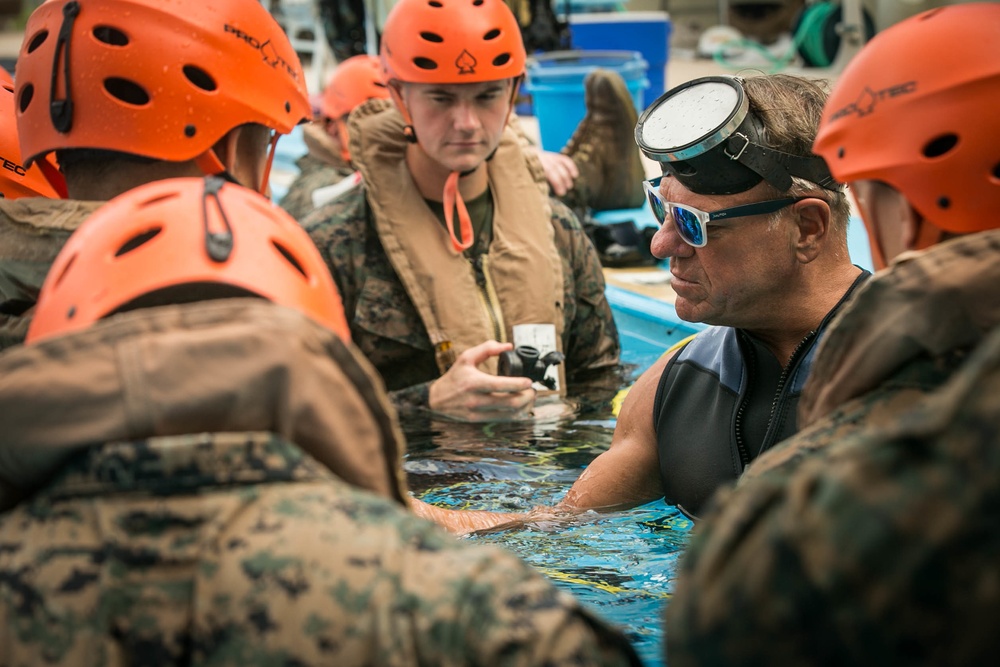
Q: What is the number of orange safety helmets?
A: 6